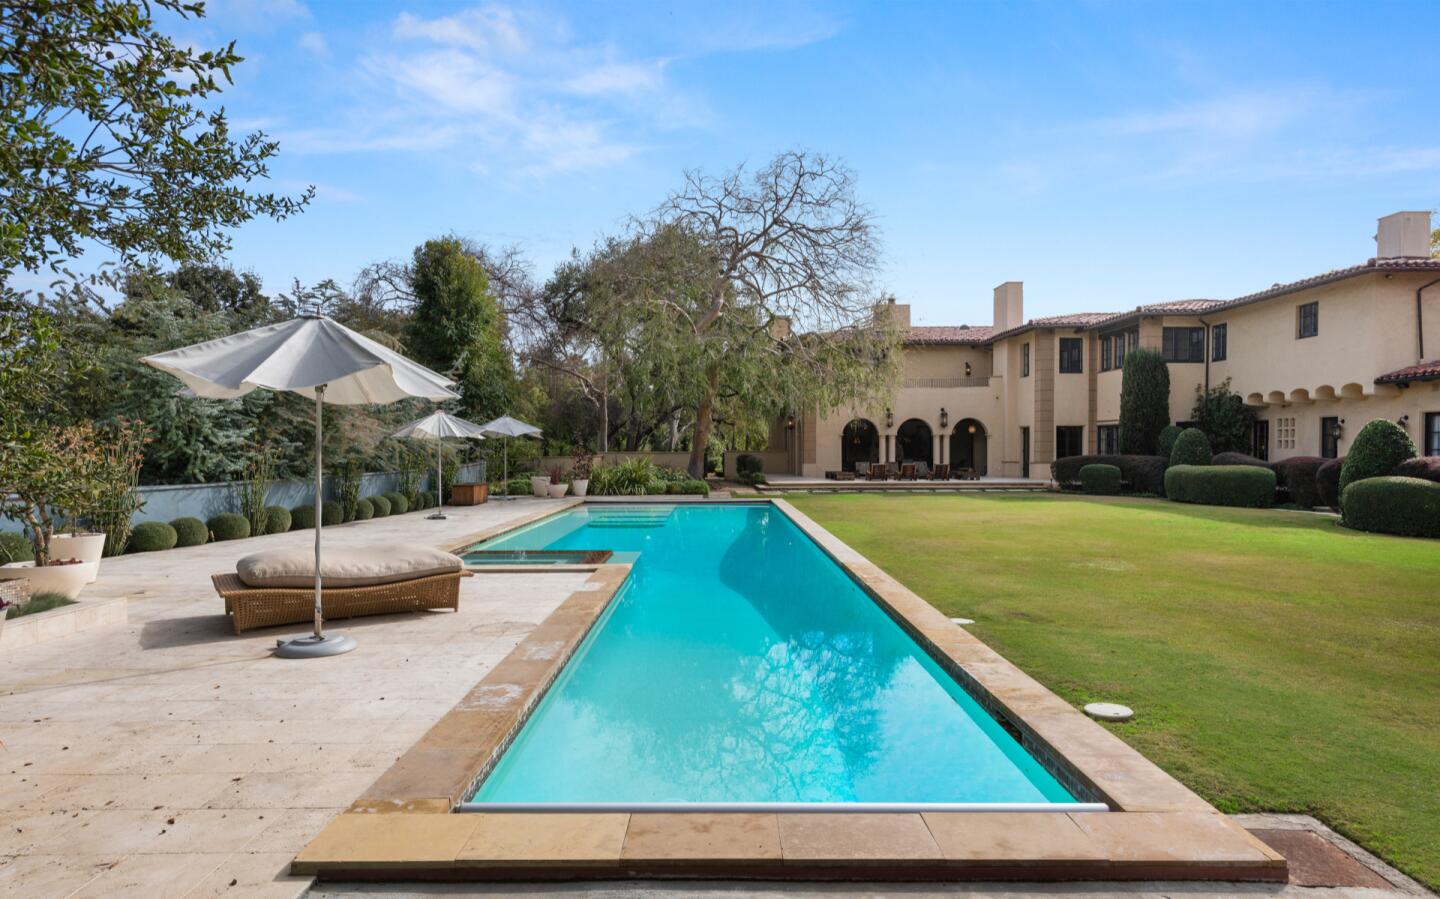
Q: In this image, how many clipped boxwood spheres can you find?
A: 12